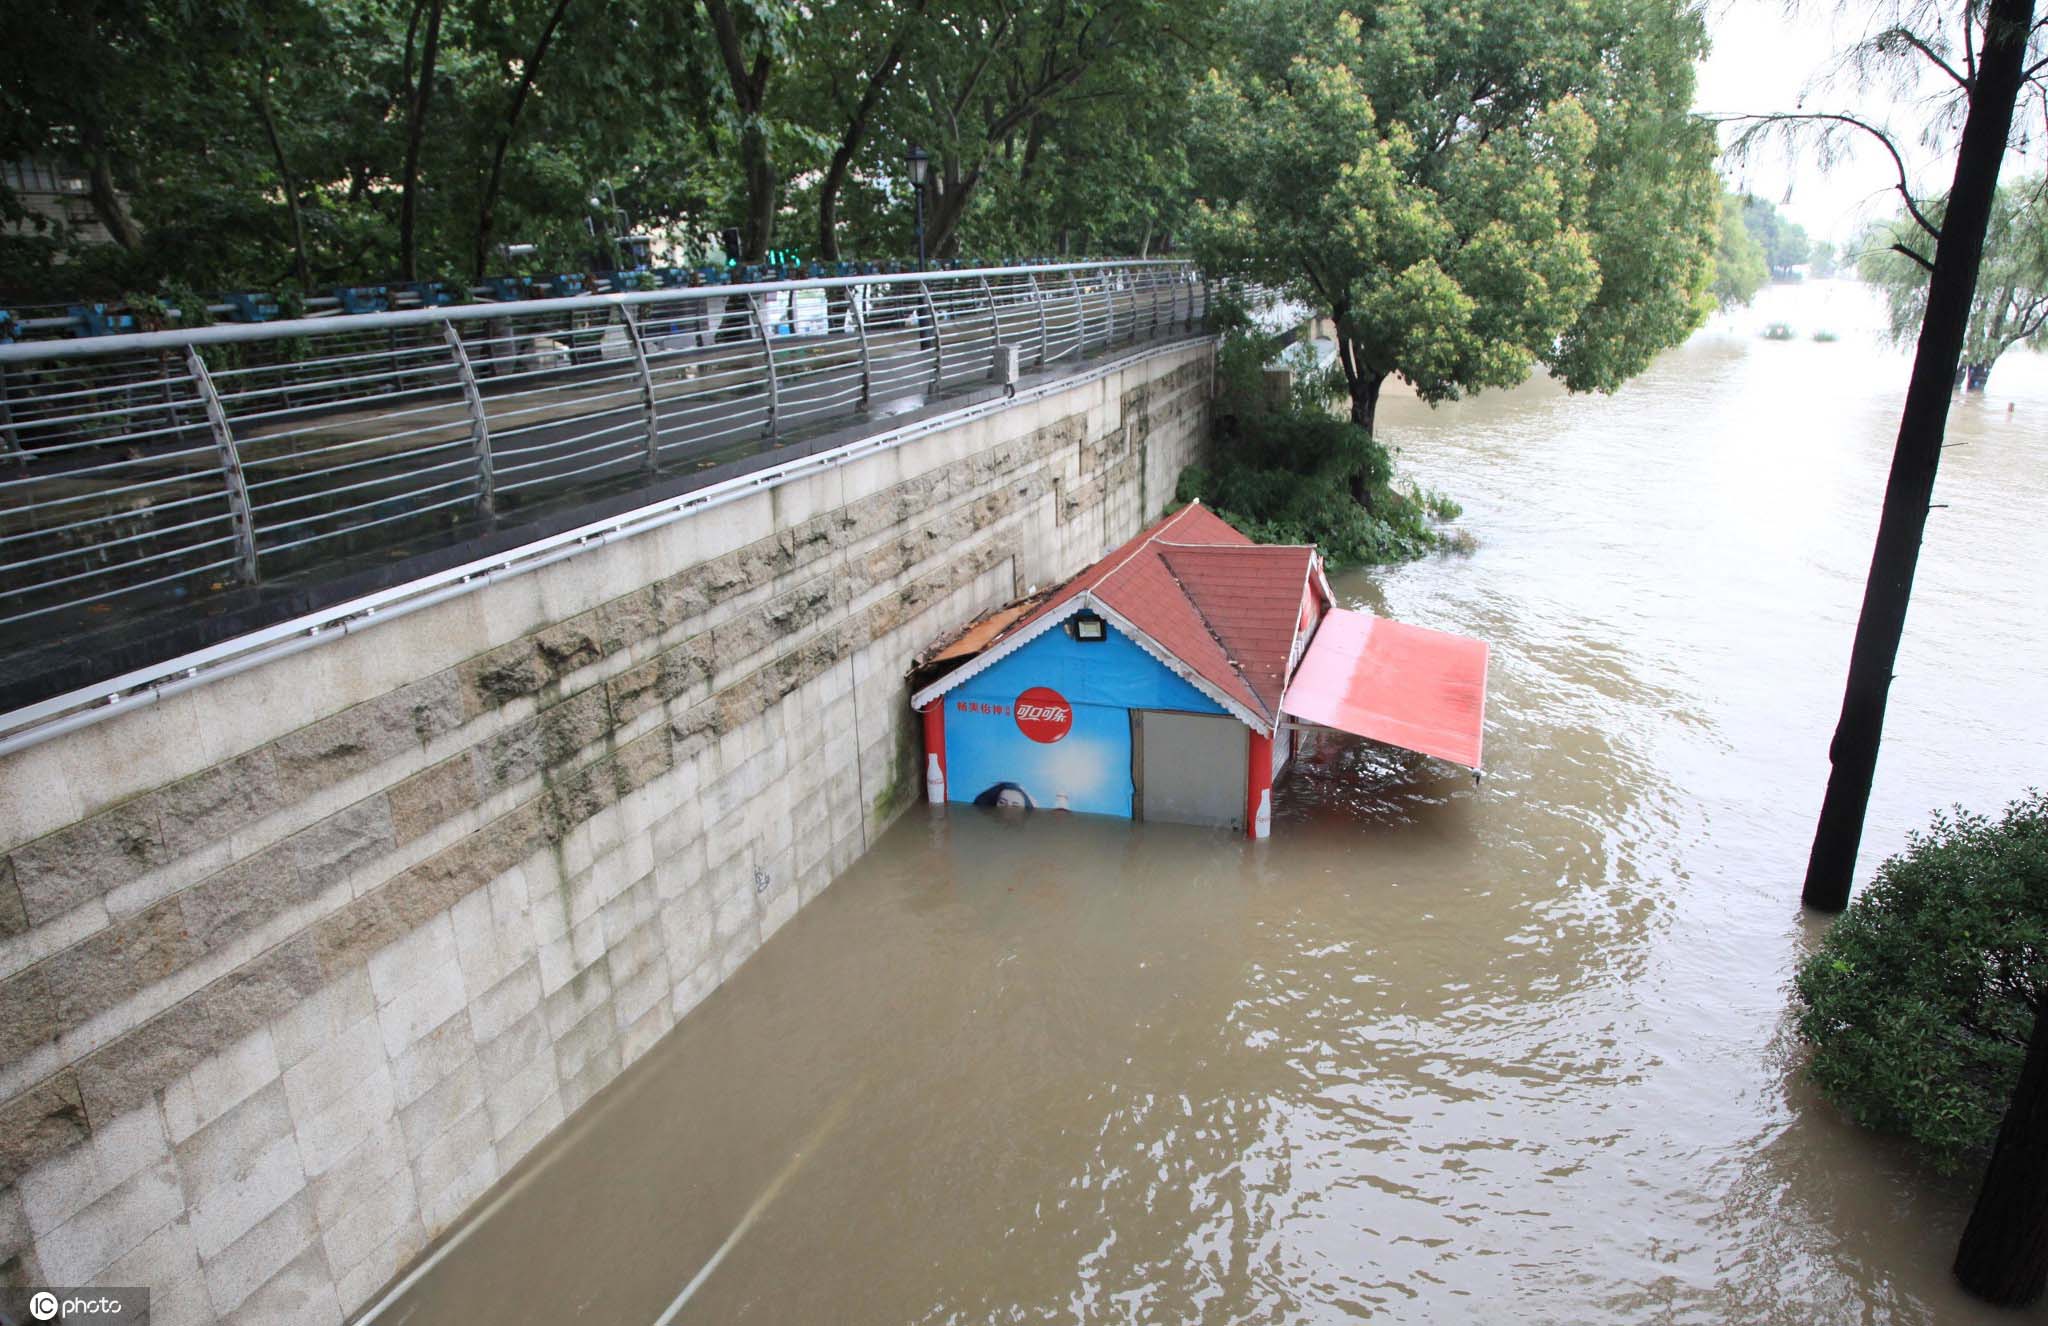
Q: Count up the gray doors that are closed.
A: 1